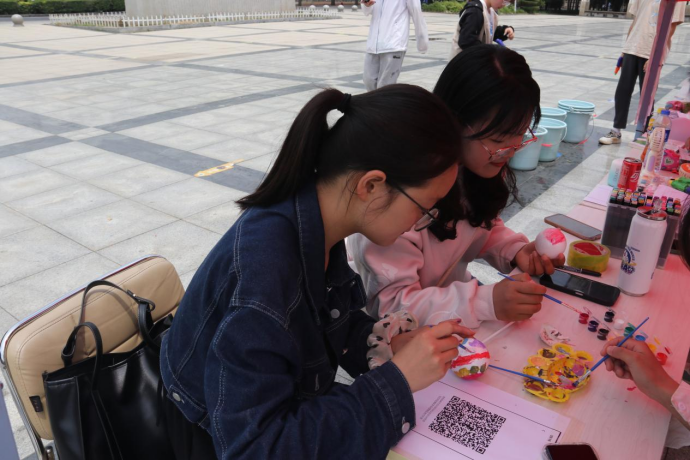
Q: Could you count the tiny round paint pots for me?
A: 10